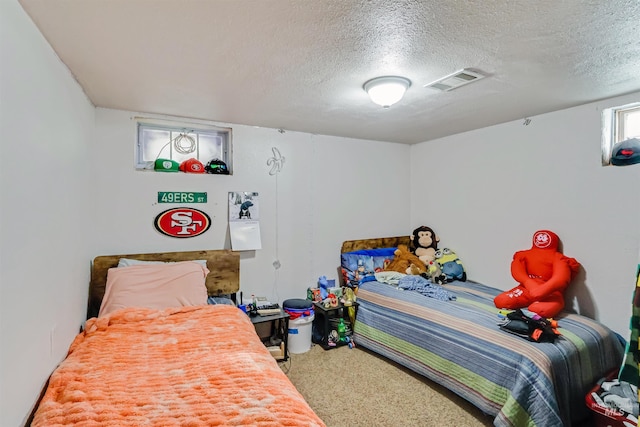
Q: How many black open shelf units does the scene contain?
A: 2